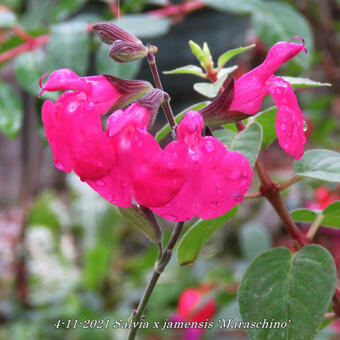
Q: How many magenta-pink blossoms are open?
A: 4